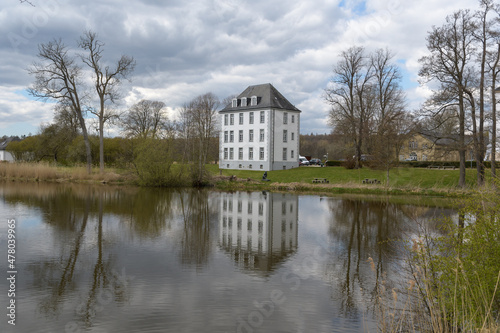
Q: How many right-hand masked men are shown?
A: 0